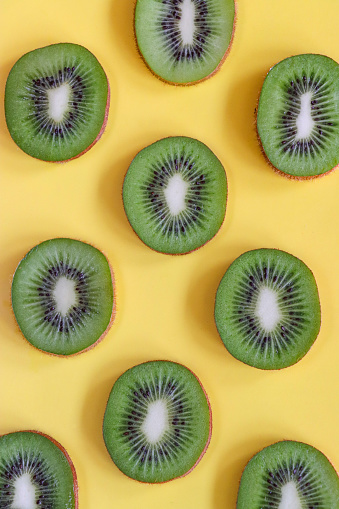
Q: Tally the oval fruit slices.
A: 9